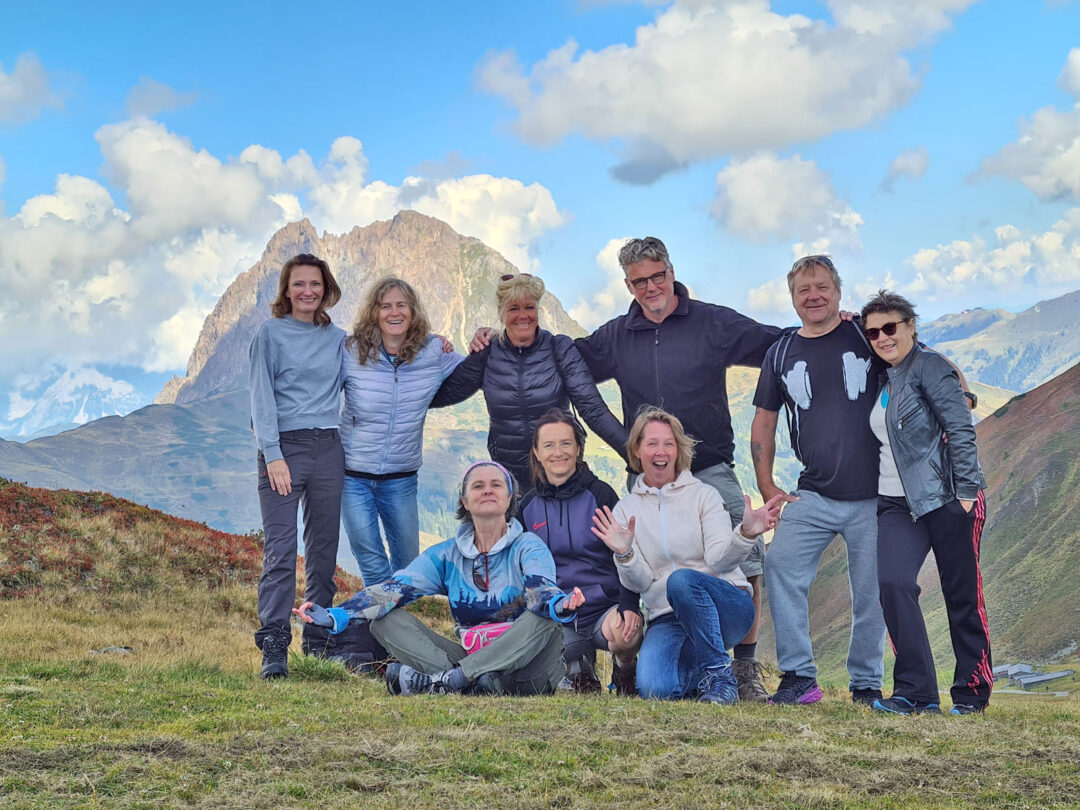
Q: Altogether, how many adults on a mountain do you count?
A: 9